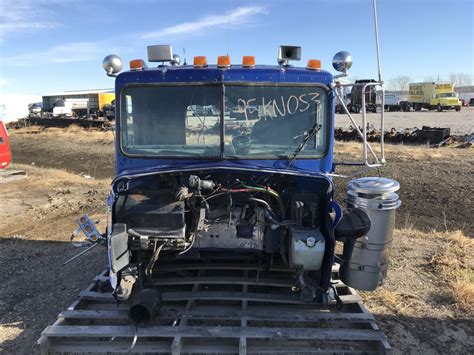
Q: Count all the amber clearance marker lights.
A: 5